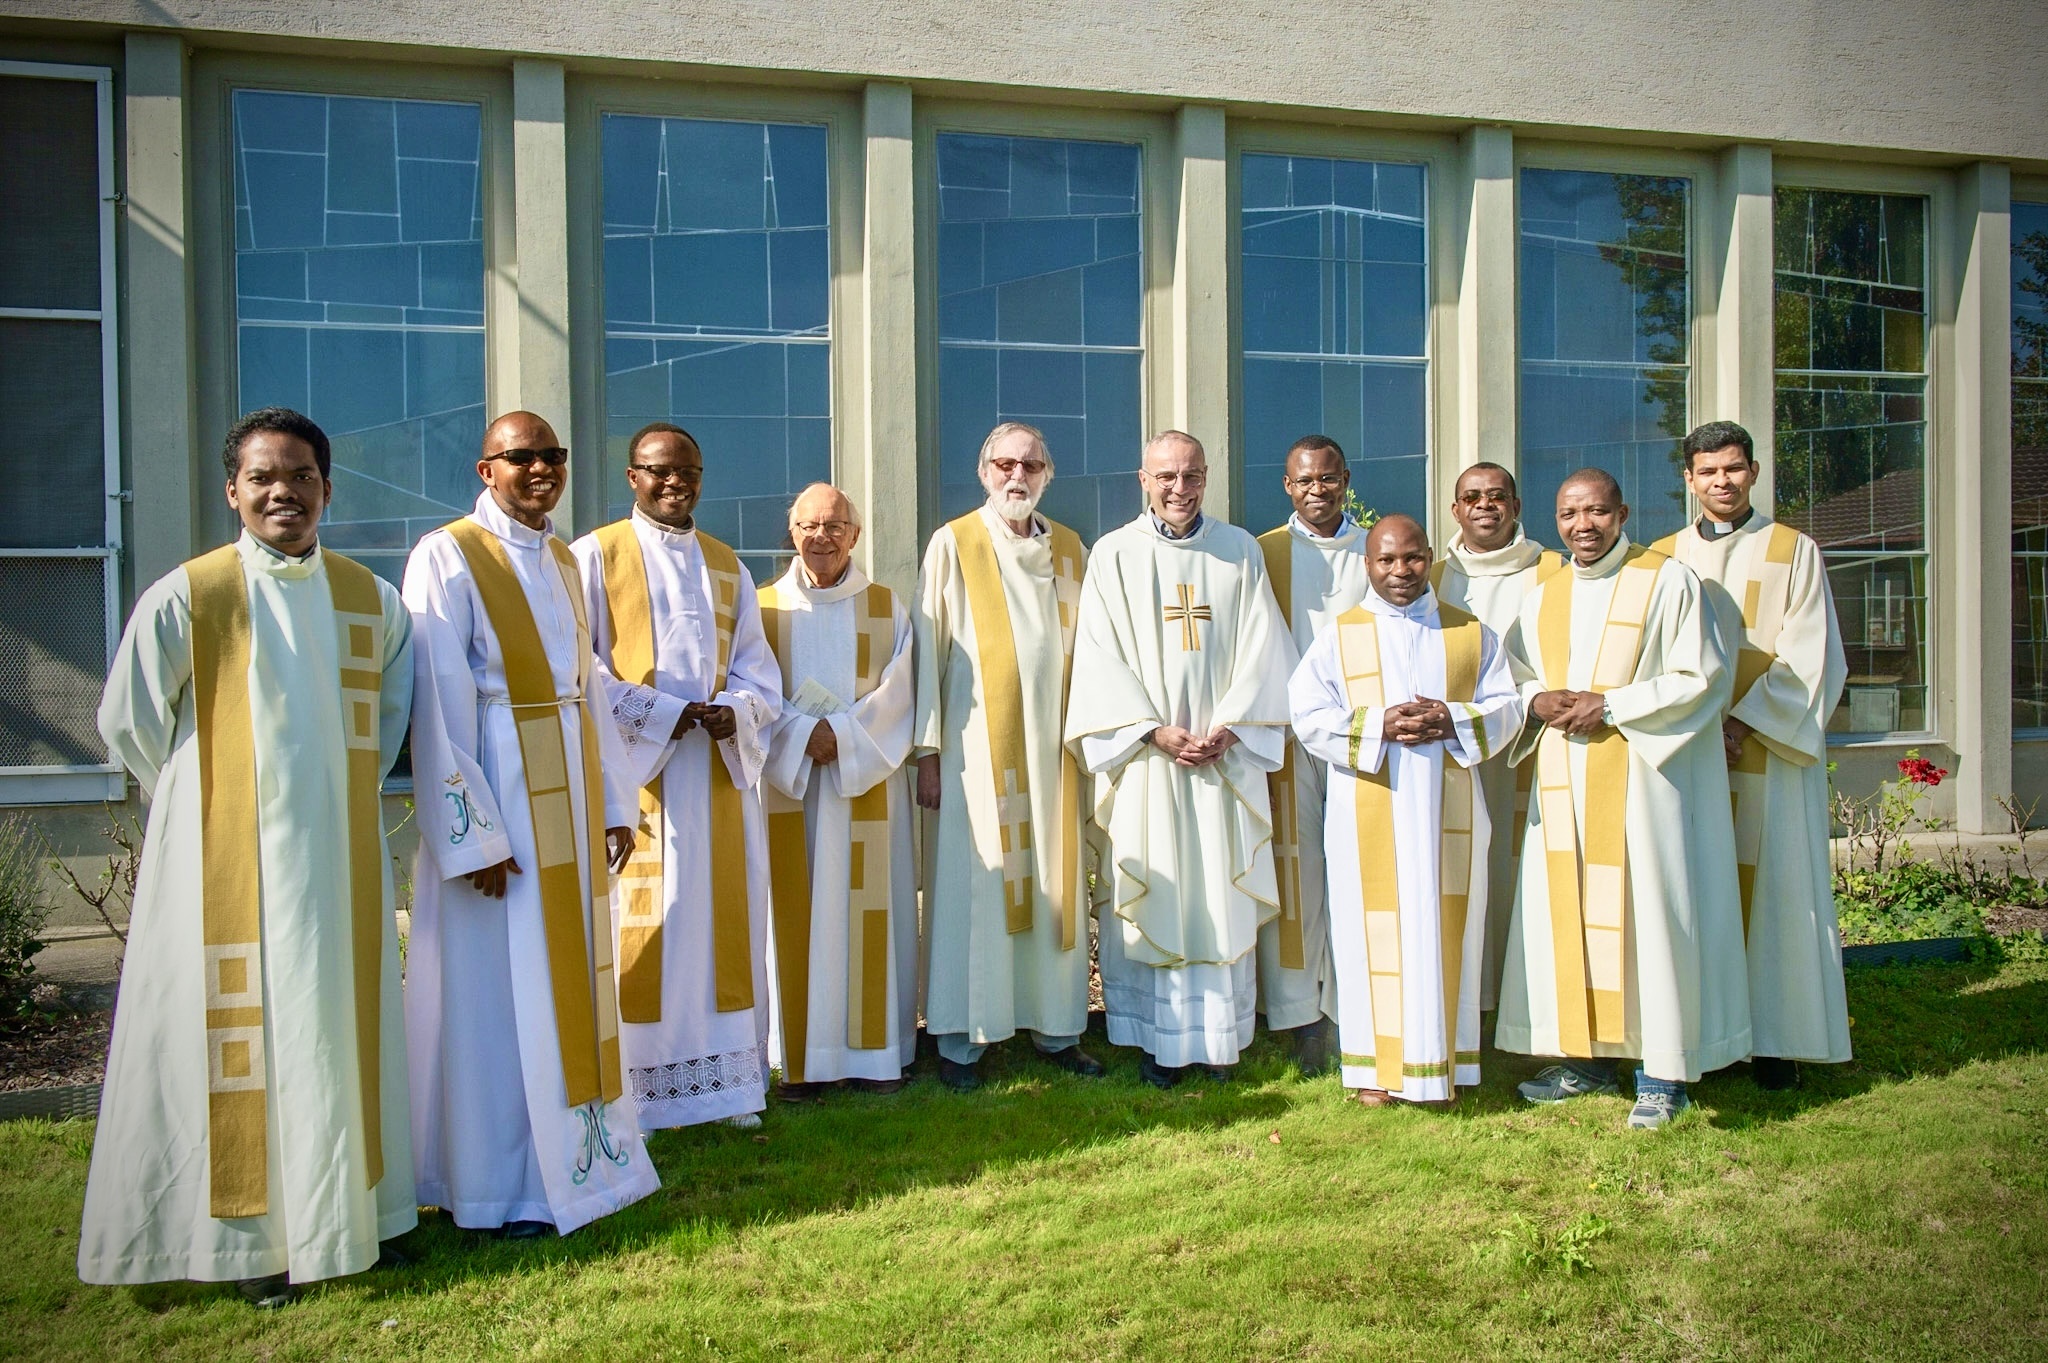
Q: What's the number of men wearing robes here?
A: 11